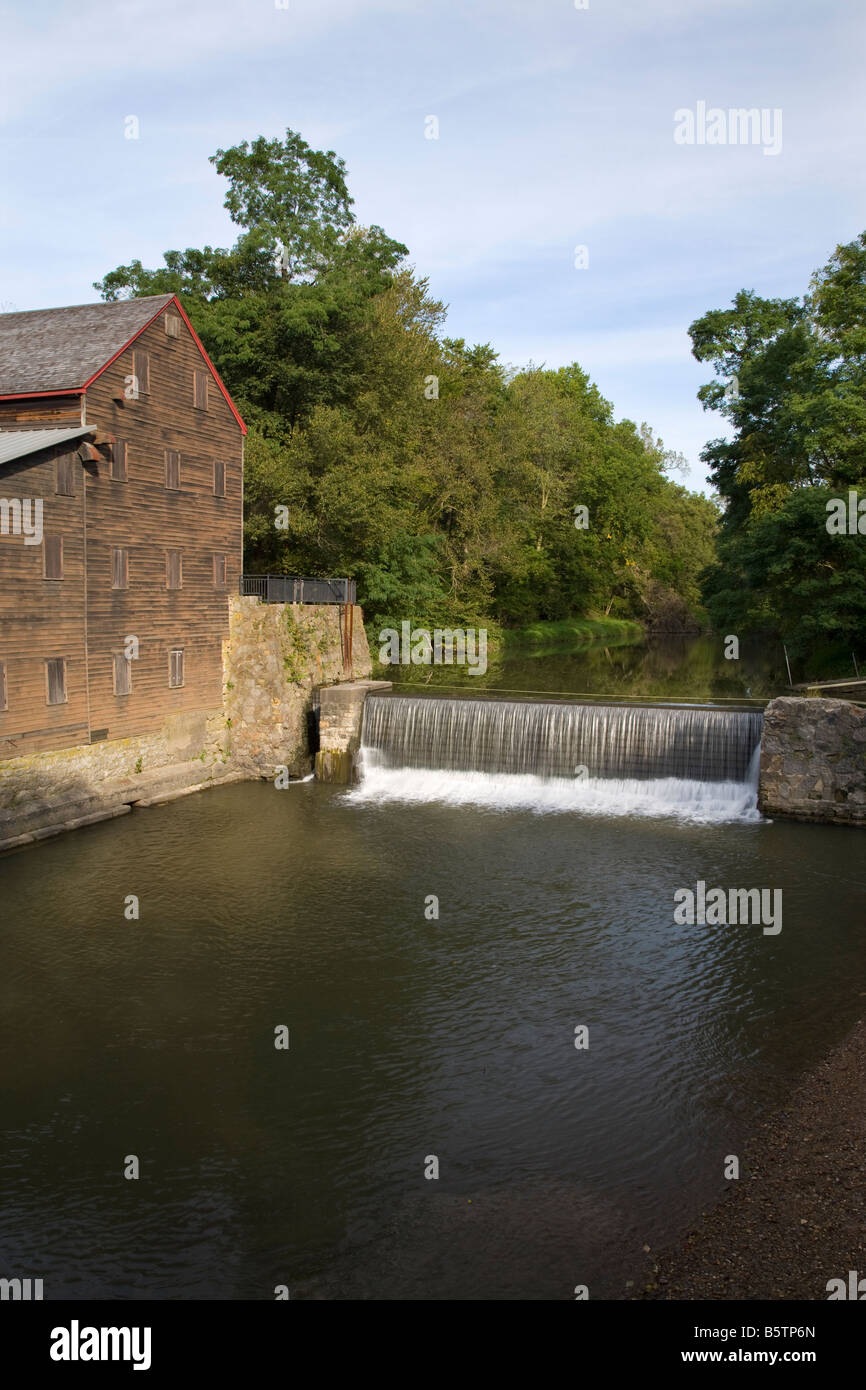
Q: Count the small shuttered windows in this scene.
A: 15